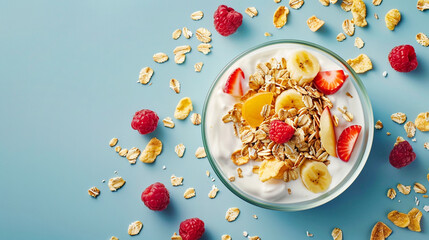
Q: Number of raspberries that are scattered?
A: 6